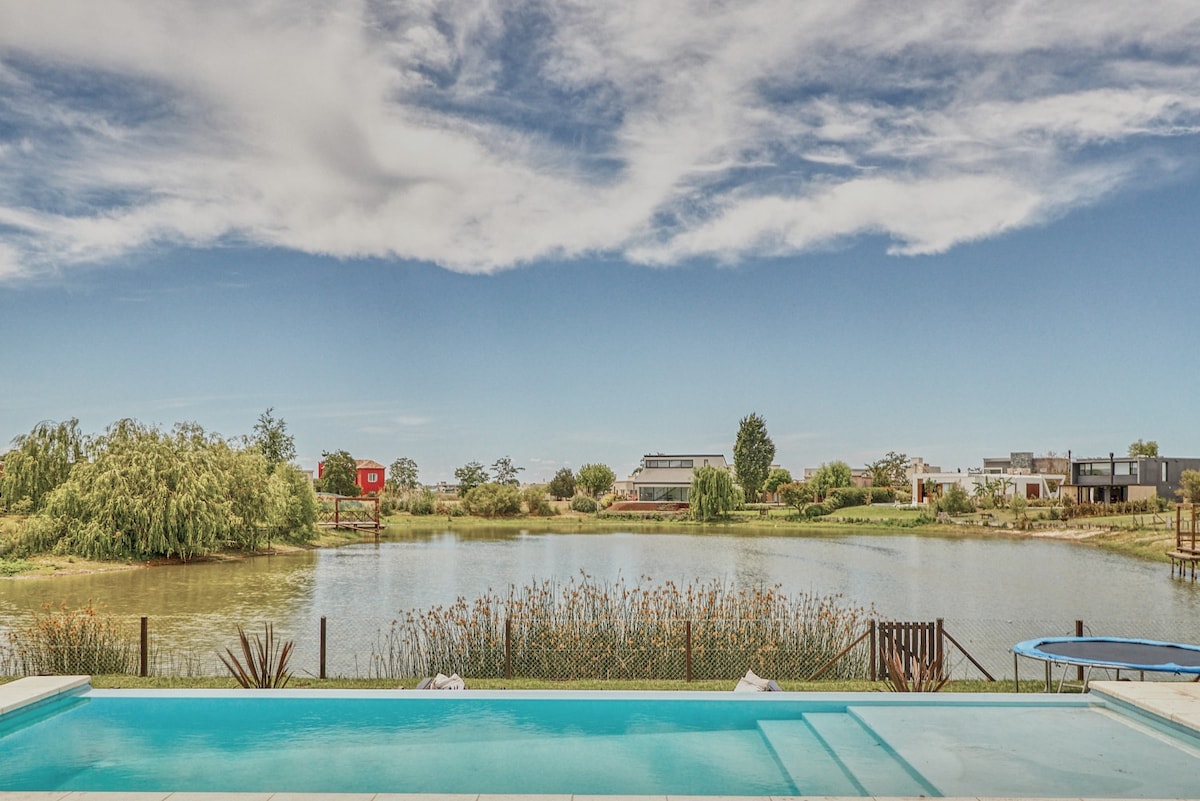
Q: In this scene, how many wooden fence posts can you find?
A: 7